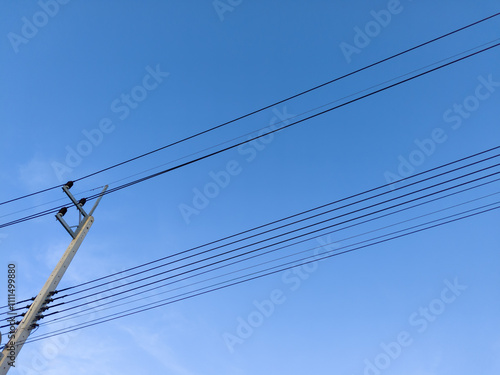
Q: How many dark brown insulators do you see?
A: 3